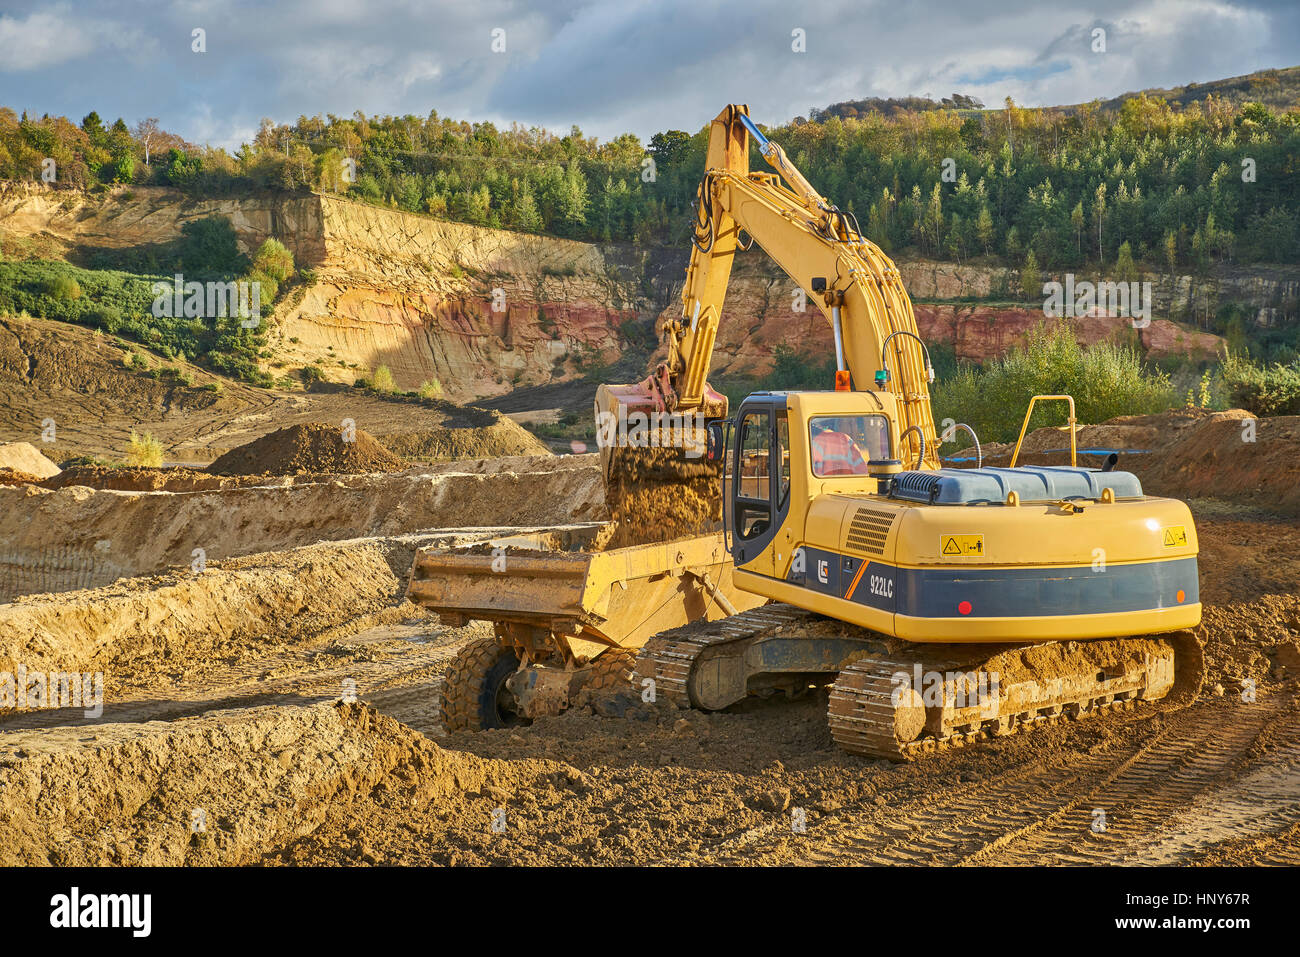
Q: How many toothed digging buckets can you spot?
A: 1